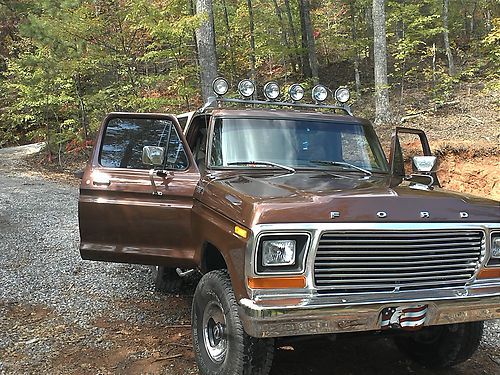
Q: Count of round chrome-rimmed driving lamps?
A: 6